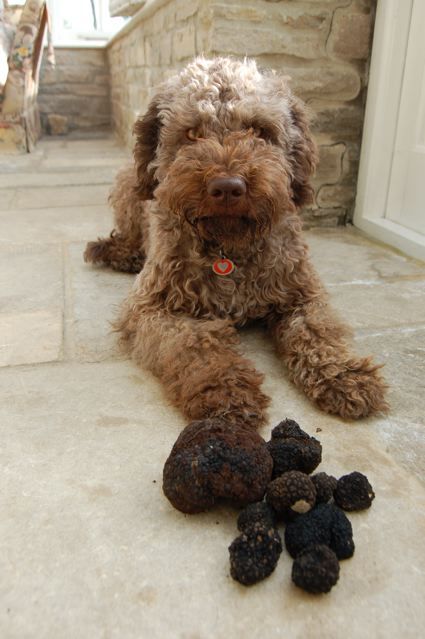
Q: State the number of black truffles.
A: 9